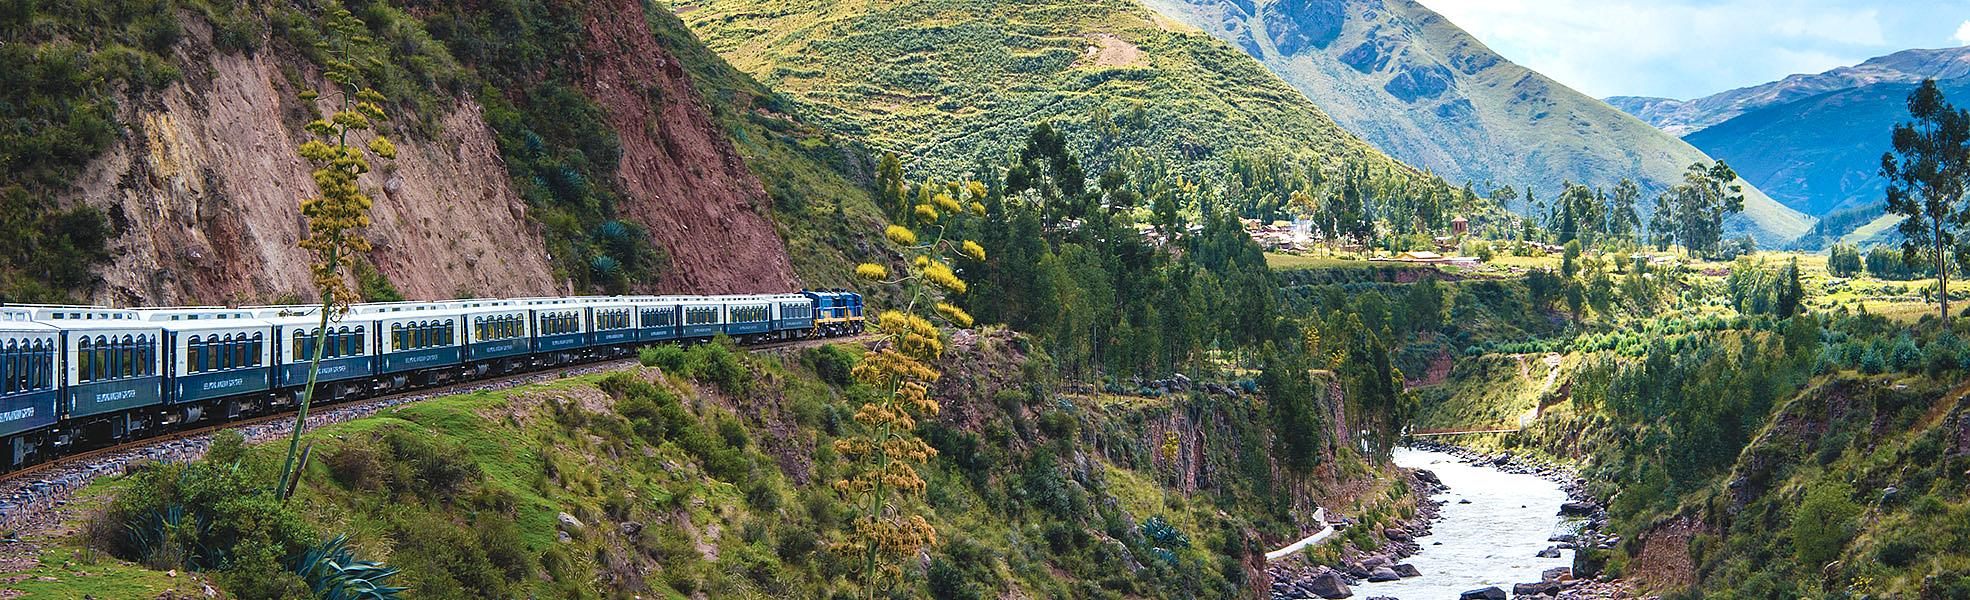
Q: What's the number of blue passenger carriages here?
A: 12